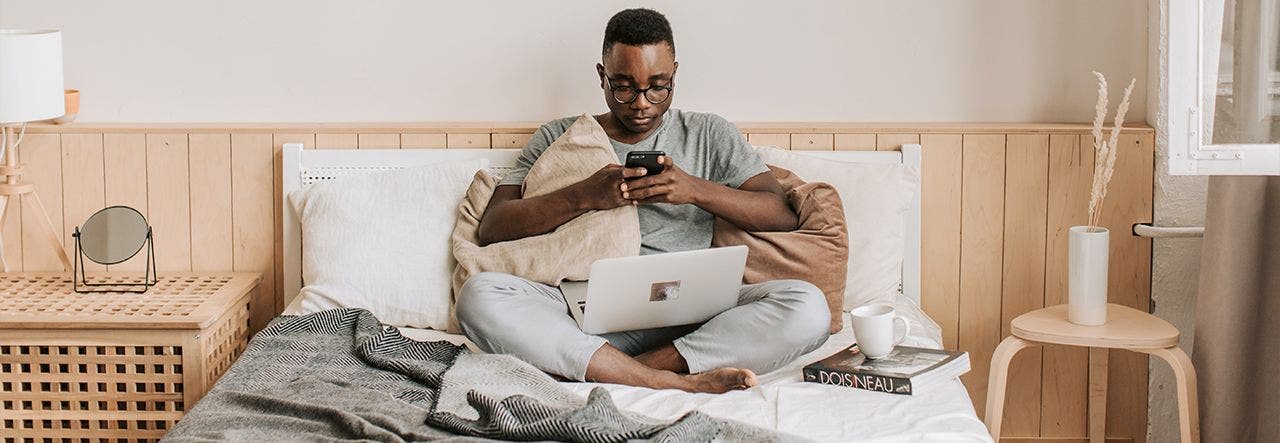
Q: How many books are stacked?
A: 1